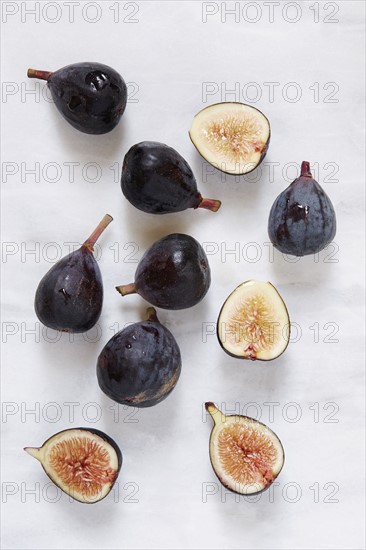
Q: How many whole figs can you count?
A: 6